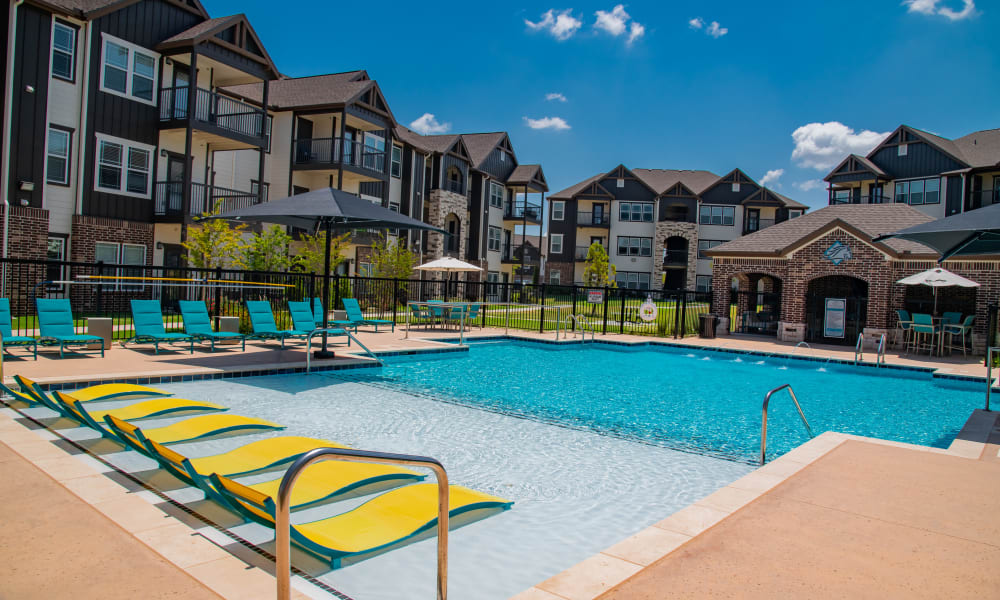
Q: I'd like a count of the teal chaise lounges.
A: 8